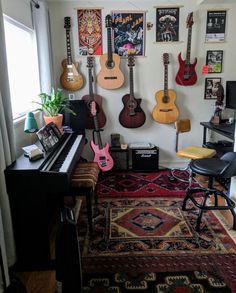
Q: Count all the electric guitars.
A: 3